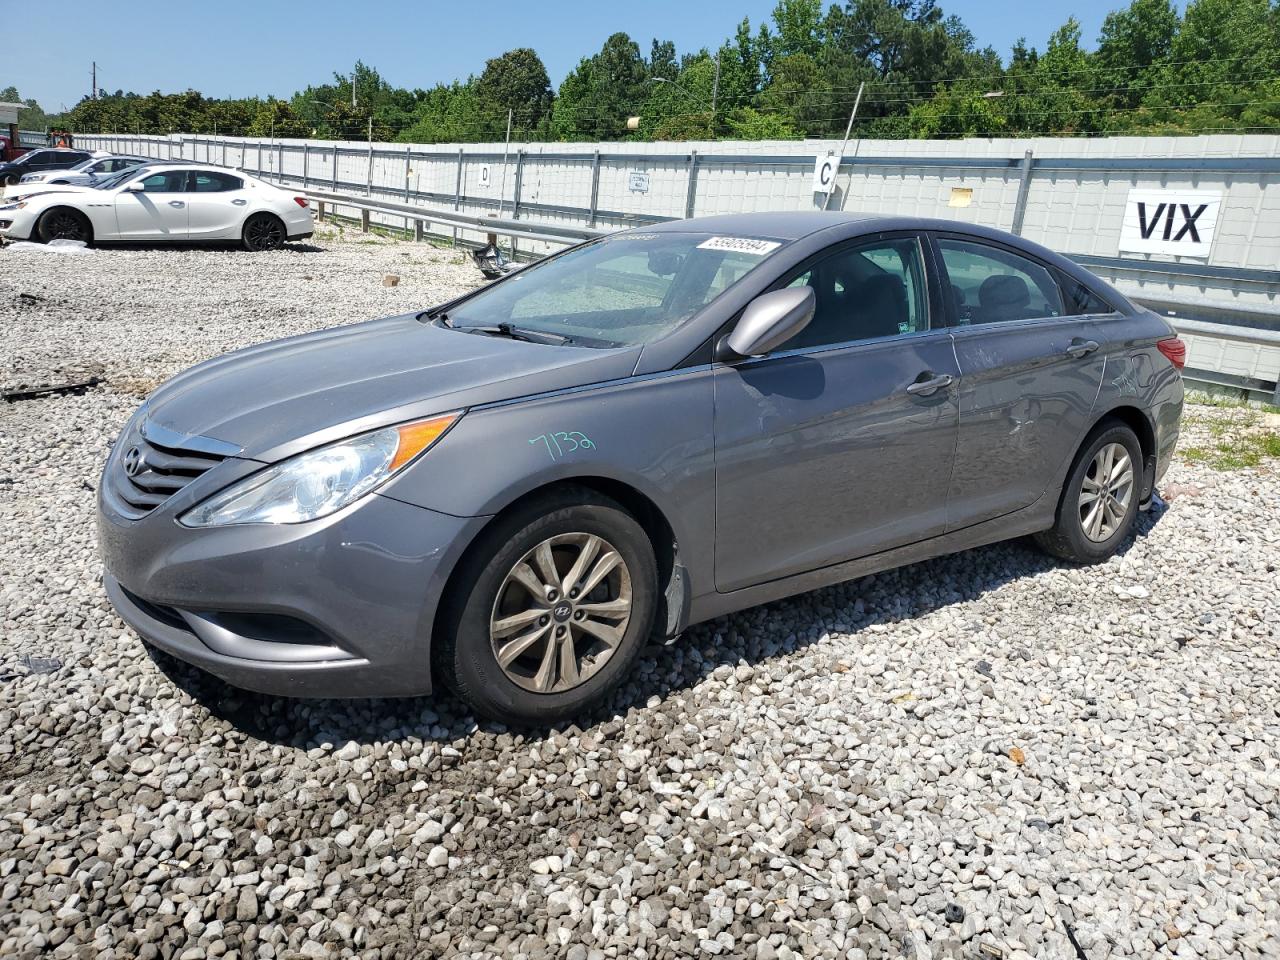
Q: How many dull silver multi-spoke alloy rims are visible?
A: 2